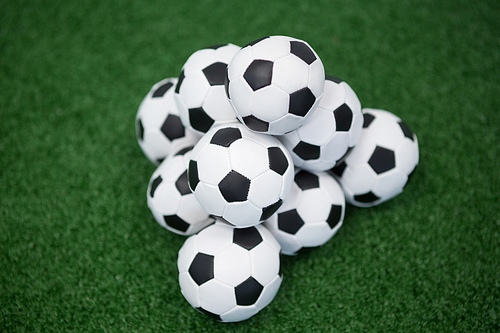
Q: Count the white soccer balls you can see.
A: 9